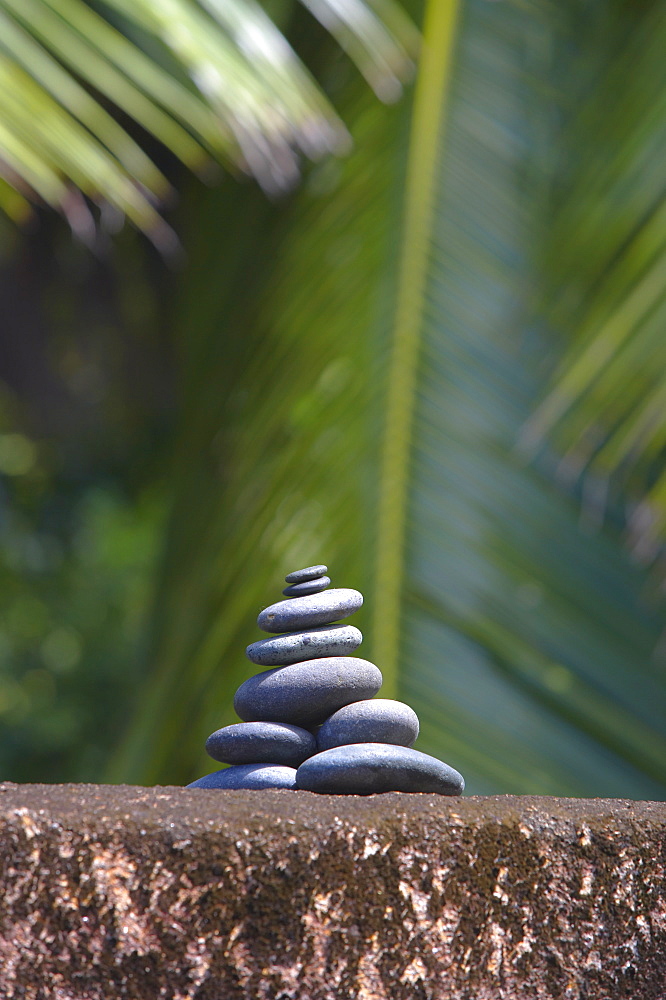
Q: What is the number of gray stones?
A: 9